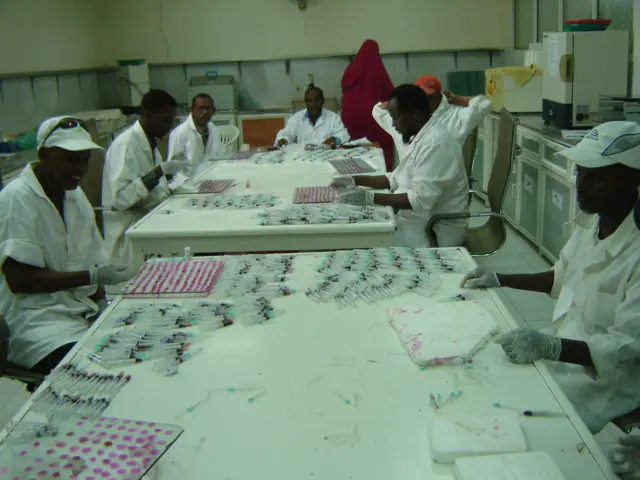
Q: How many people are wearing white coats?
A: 7